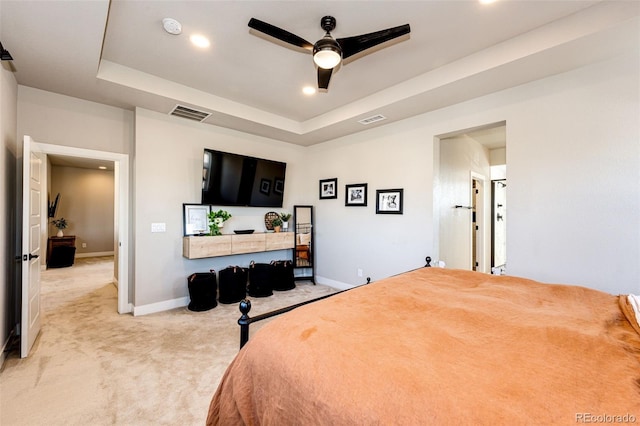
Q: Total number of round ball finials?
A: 3